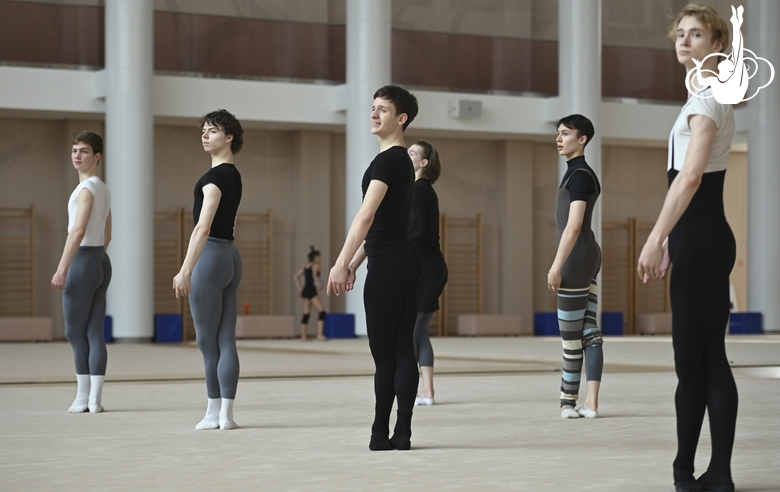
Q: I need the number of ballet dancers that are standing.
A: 6